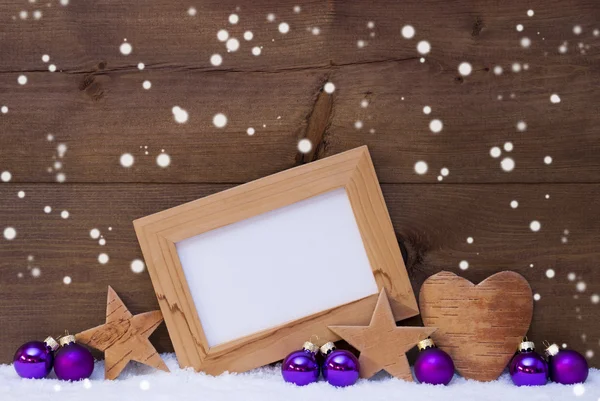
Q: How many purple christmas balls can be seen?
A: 7